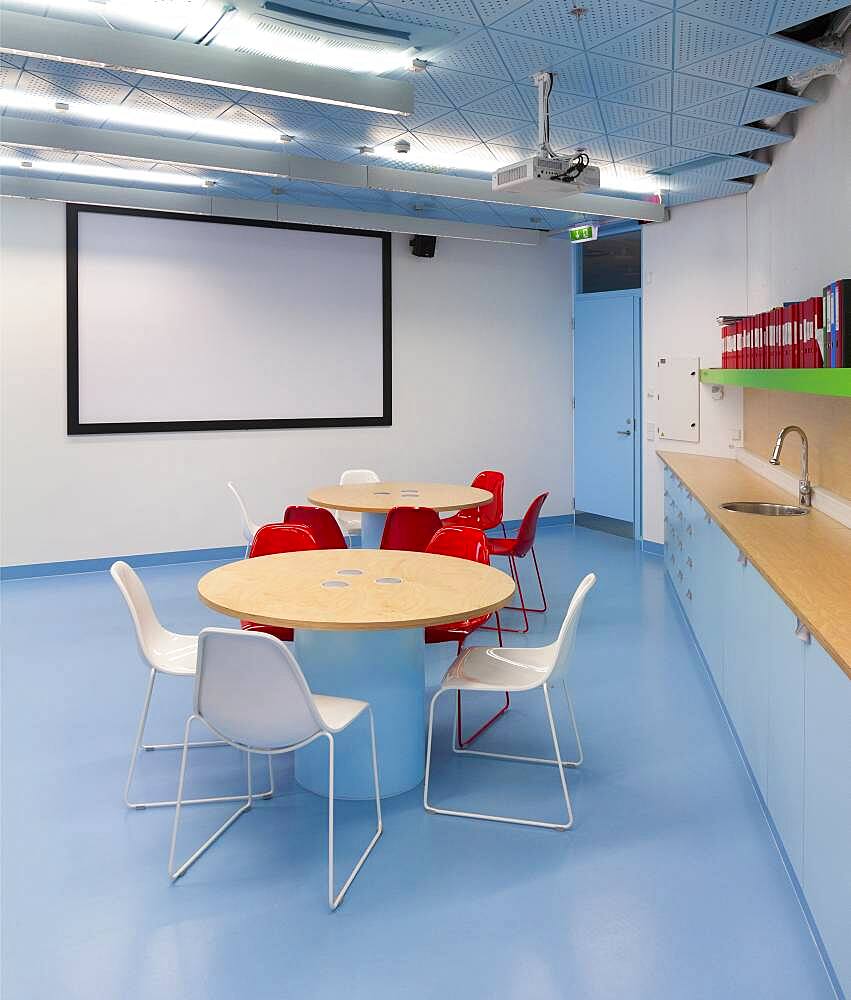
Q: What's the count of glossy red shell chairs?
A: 6